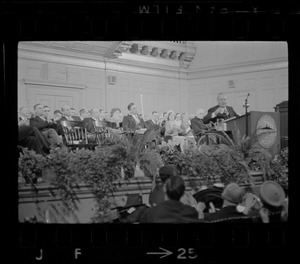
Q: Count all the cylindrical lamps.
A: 6